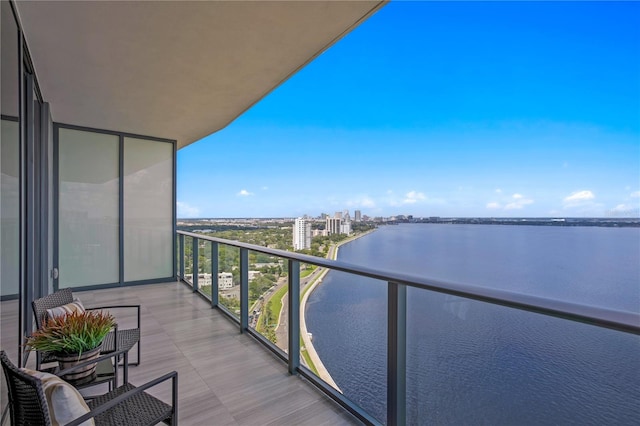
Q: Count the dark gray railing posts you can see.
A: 6